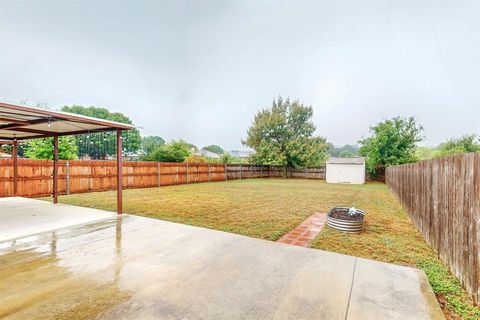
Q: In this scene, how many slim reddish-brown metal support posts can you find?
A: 3